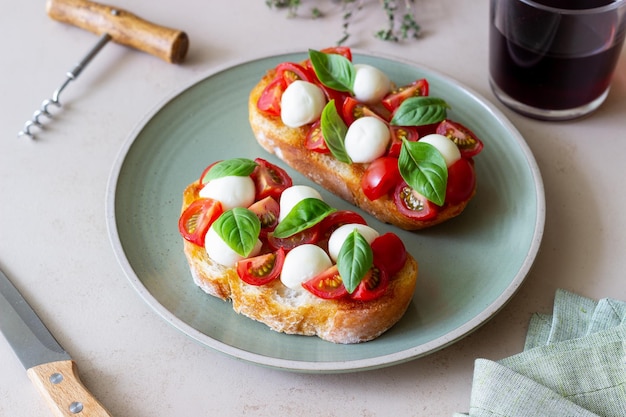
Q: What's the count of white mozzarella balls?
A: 9